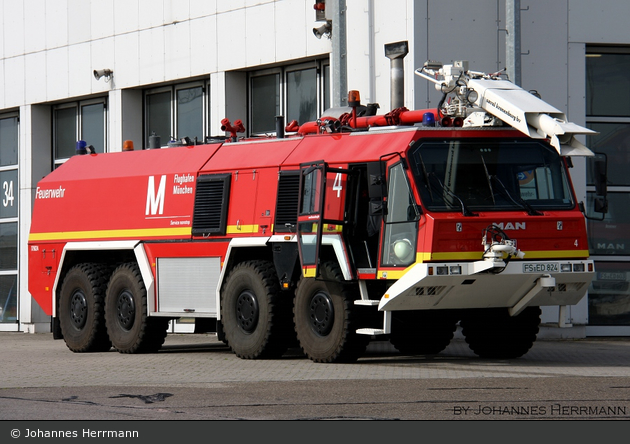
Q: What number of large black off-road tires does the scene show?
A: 6